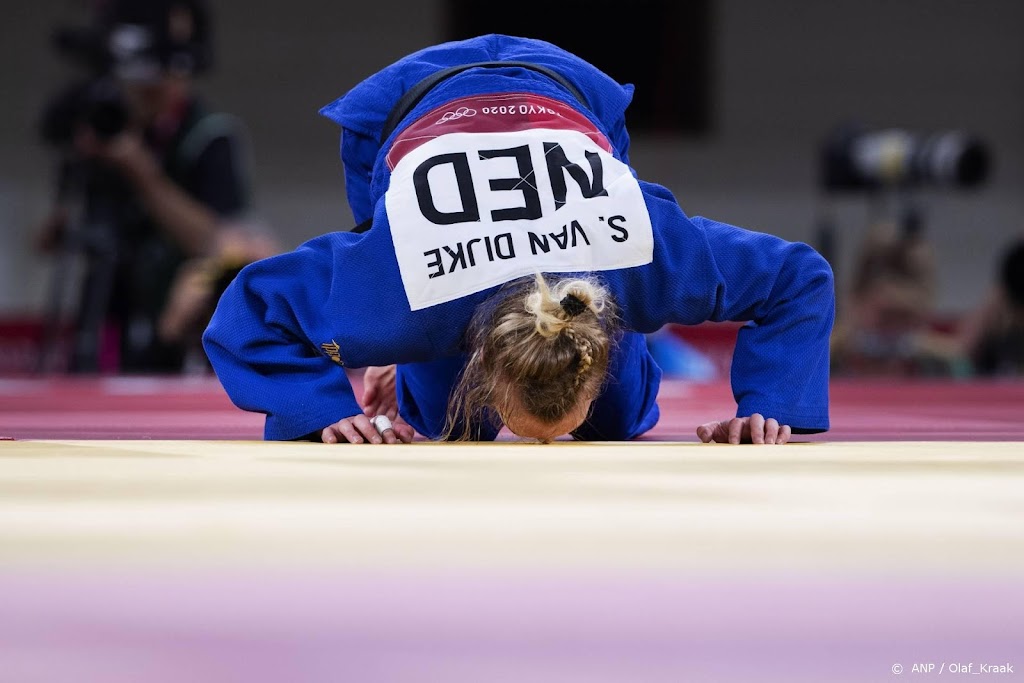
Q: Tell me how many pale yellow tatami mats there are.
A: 1